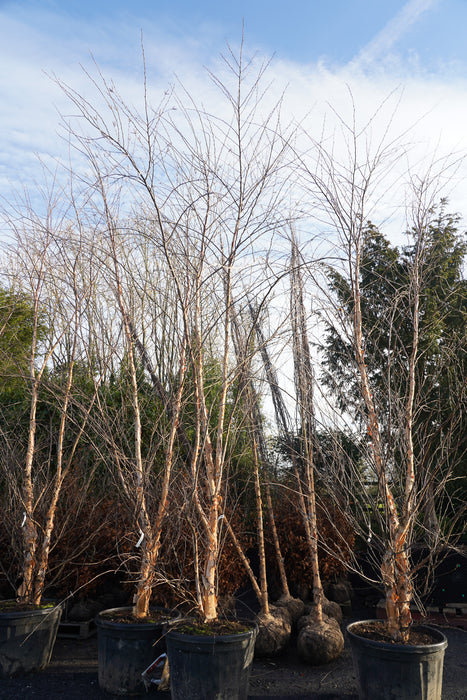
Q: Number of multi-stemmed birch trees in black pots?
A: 4